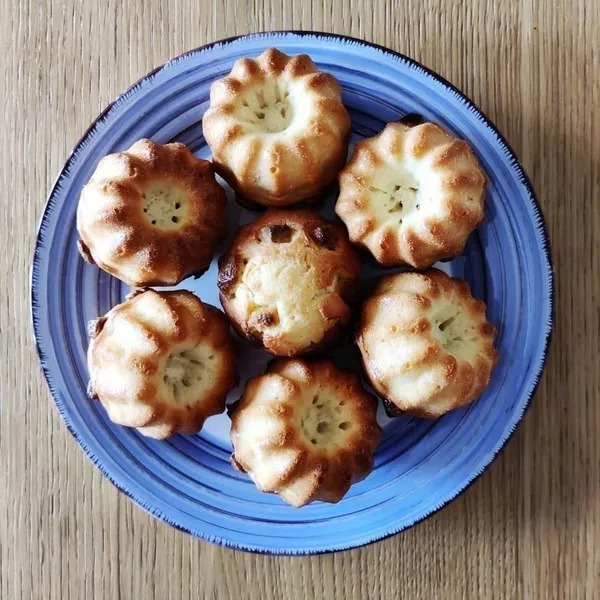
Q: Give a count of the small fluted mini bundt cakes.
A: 6